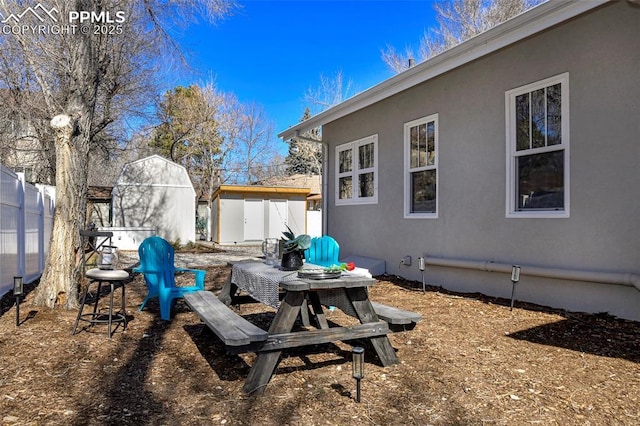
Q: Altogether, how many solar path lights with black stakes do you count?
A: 4